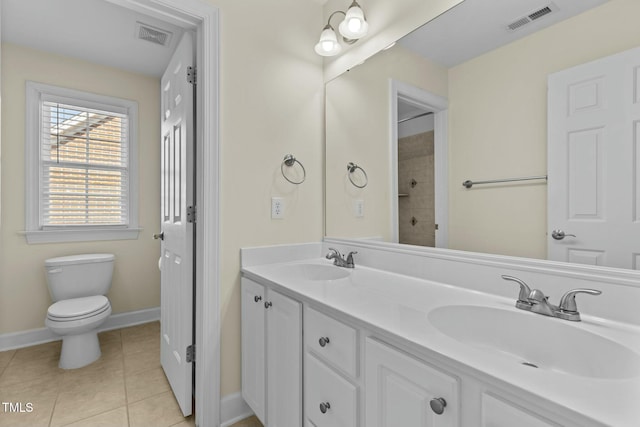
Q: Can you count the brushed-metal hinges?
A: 3